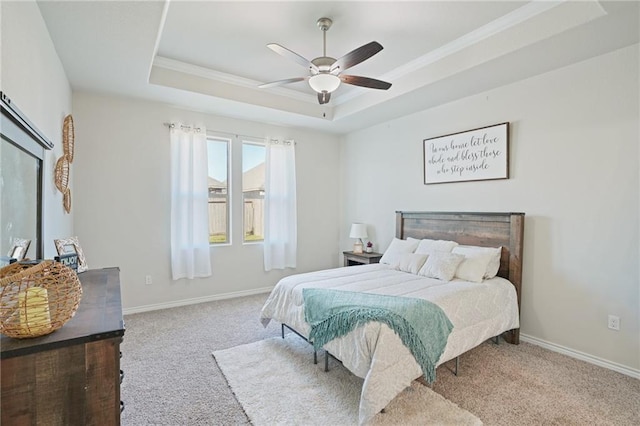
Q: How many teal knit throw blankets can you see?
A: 1